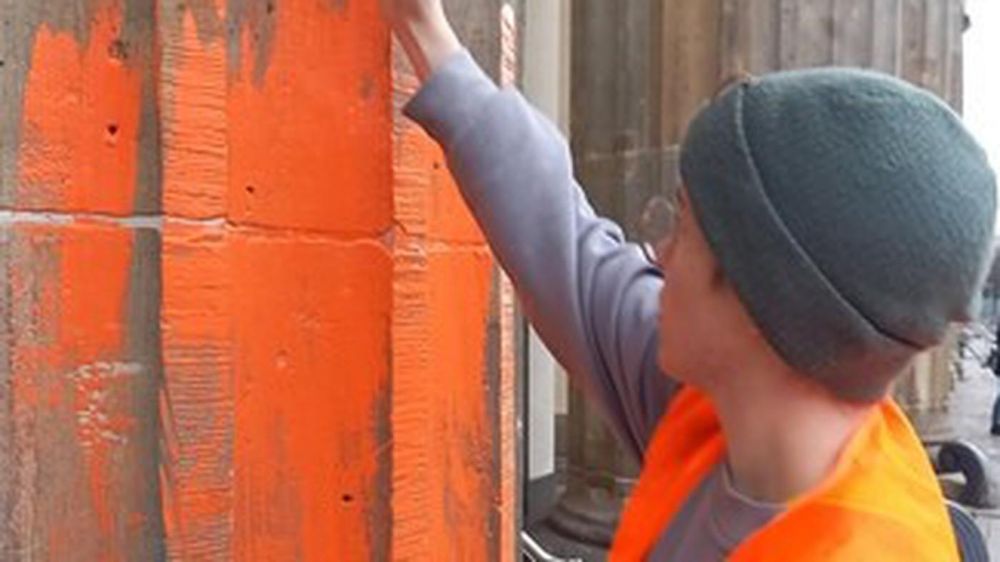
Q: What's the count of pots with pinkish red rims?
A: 0